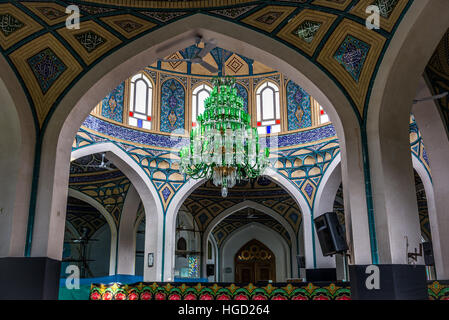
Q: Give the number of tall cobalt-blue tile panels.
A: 4